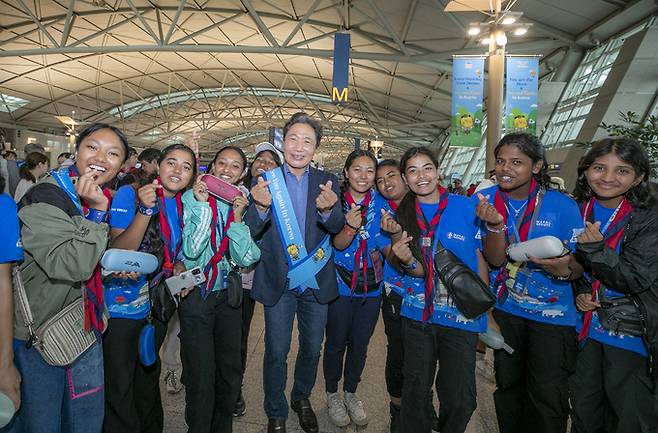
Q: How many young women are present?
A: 9